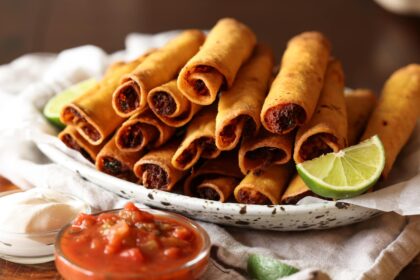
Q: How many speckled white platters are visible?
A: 1